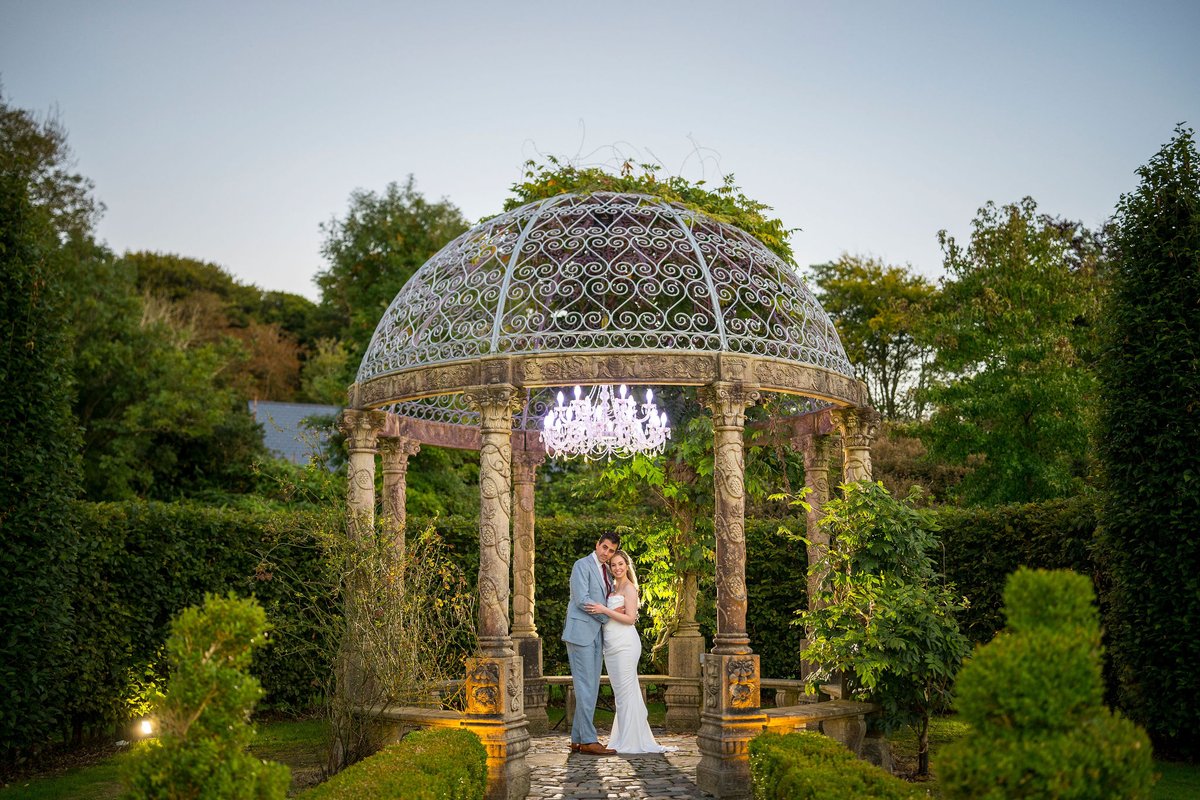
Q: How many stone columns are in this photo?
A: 8